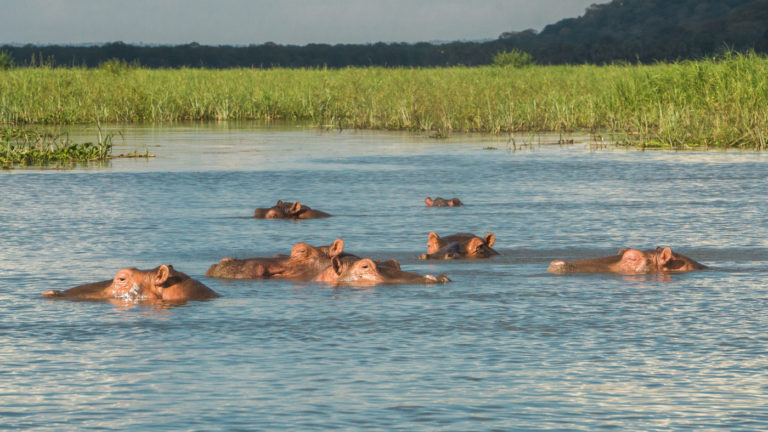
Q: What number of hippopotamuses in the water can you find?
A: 7